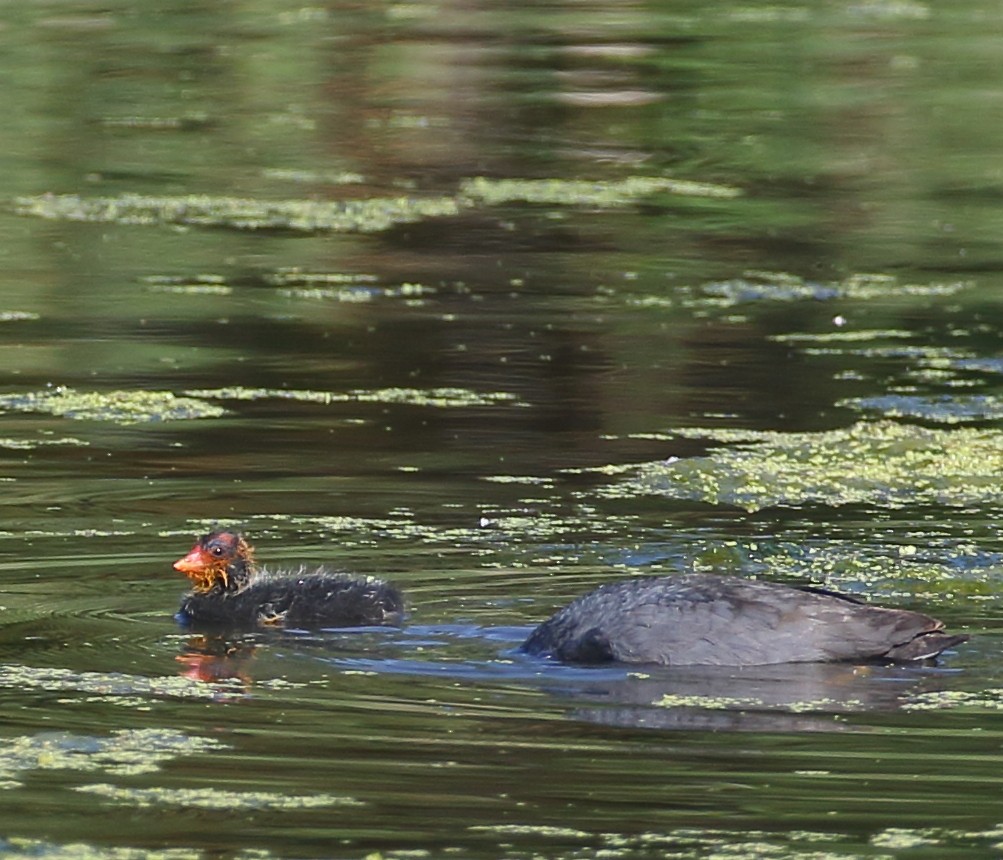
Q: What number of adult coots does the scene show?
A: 1